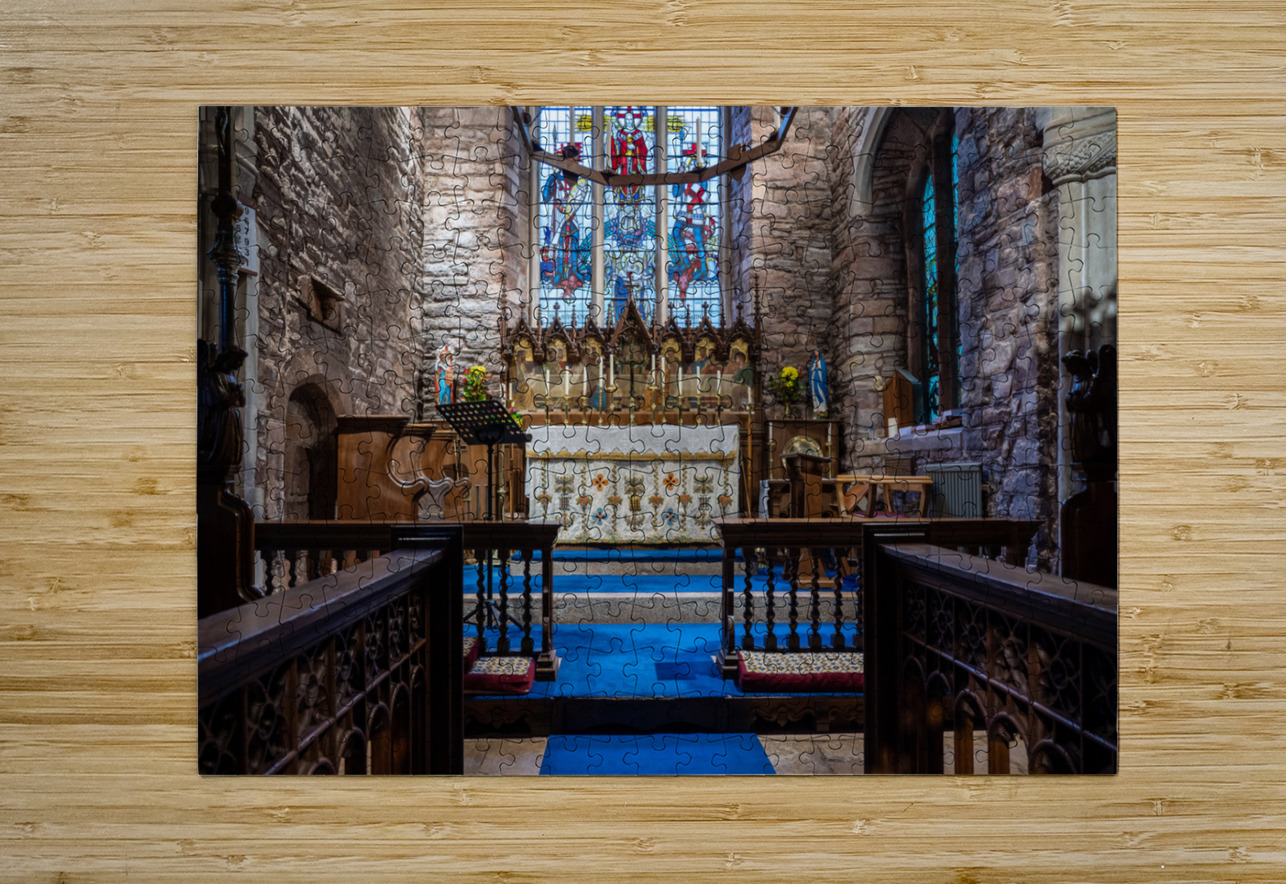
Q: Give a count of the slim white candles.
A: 14